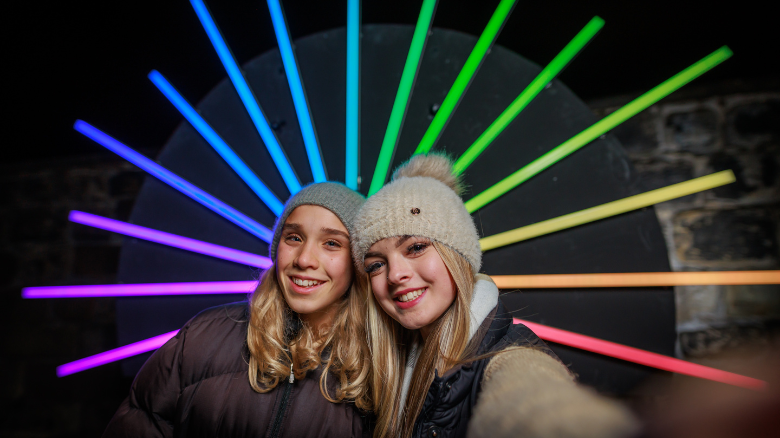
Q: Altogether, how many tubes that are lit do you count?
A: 15